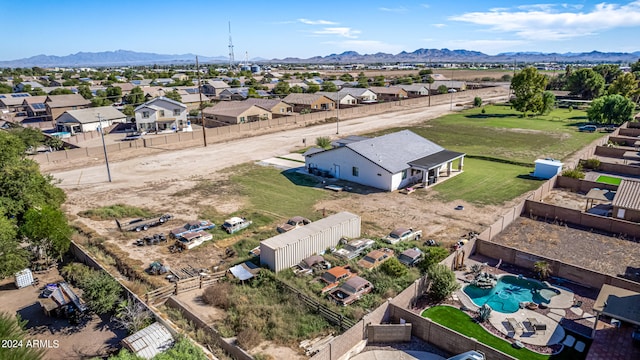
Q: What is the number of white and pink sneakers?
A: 0